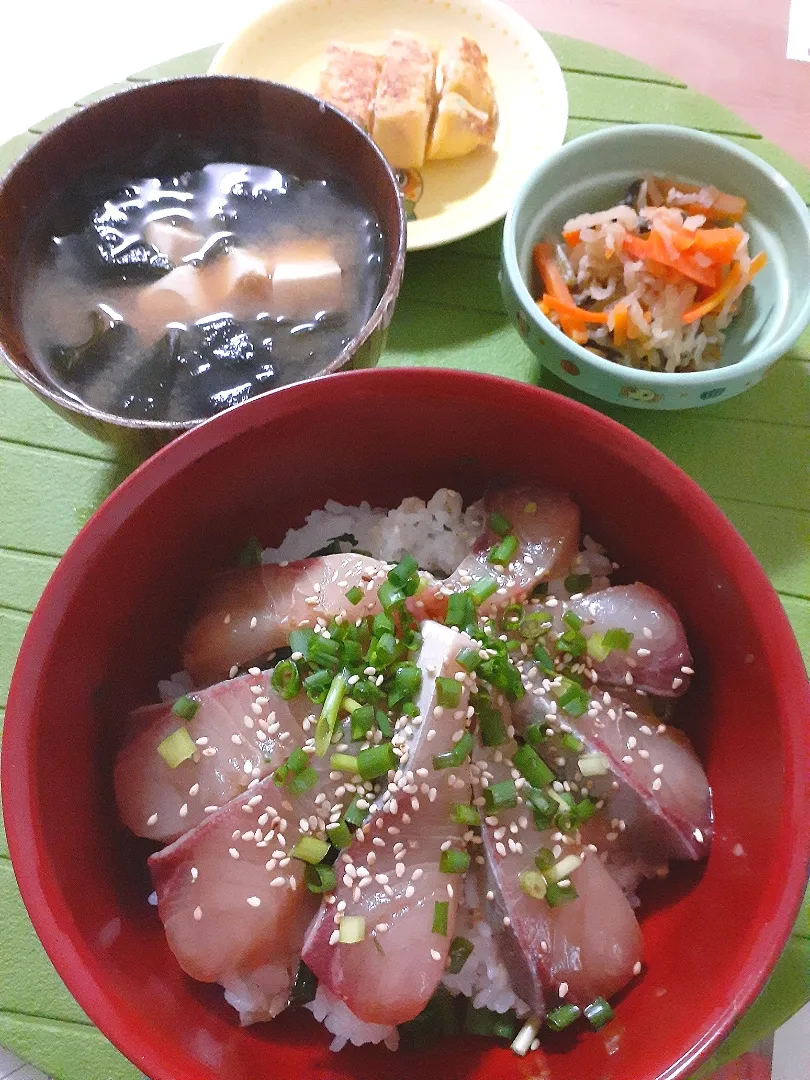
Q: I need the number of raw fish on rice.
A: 8